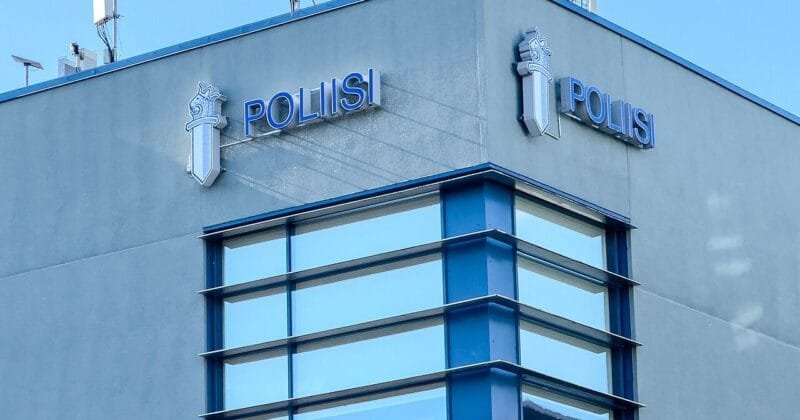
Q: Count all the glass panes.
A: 12